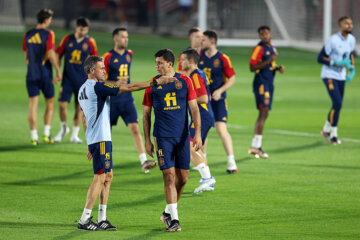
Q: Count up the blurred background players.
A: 8